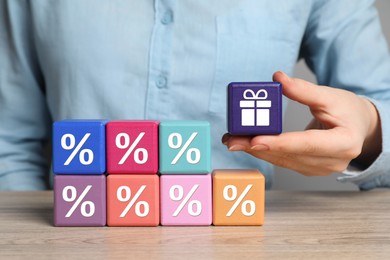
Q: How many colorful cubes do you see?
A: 8